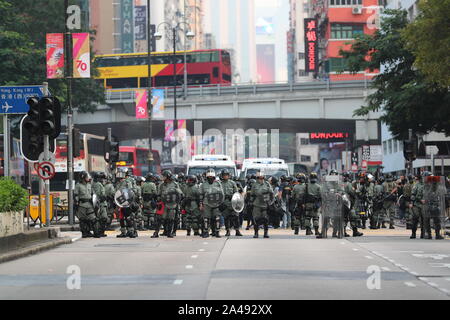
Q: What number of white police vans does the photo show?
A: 2